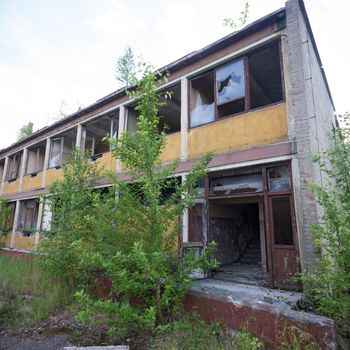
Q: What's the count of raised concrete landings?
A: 1